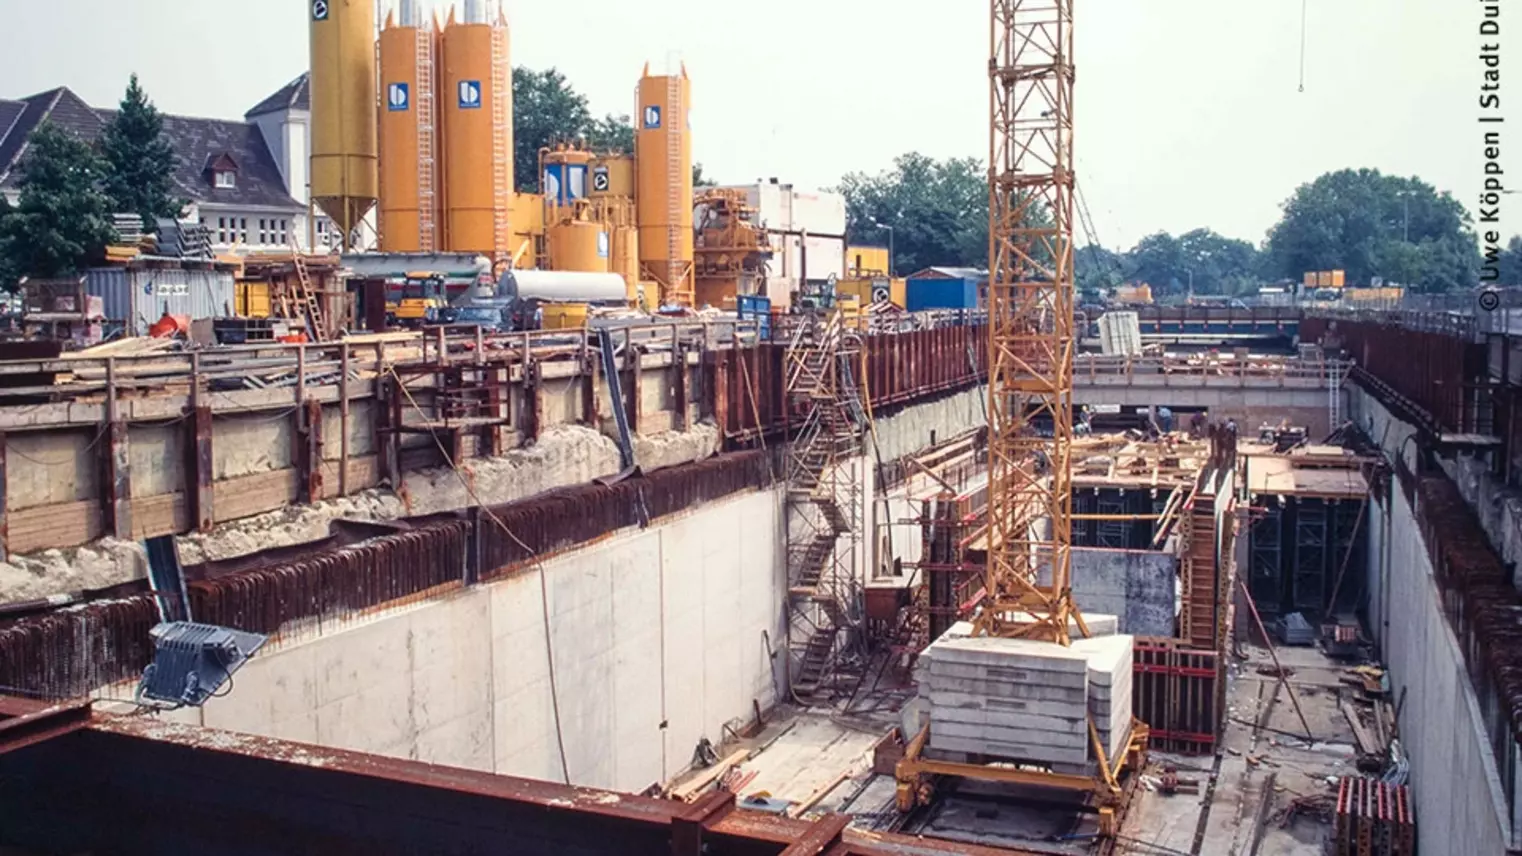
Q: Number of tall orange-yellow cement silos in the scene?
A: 4